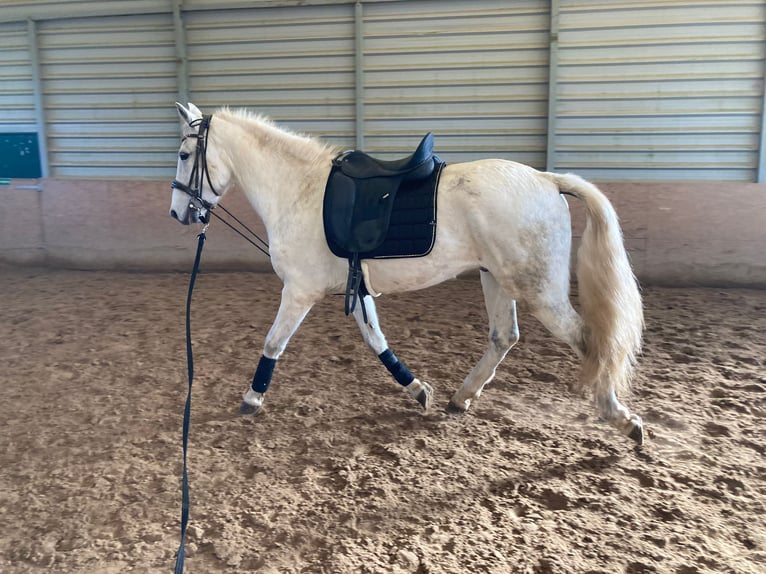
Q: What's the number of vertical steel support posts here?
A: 5